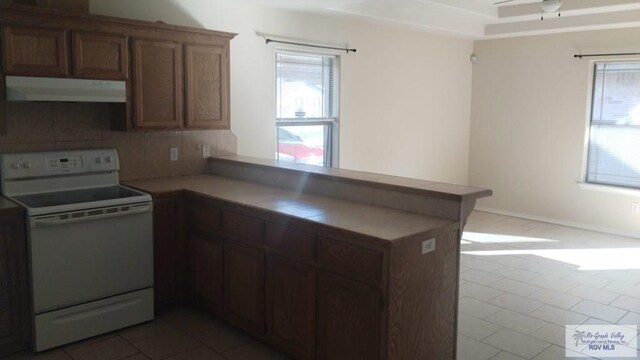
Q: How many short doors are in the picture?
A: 2